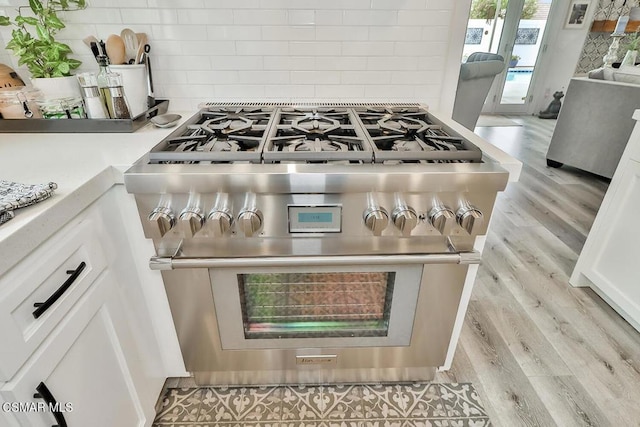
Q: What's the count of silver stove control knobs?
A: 8